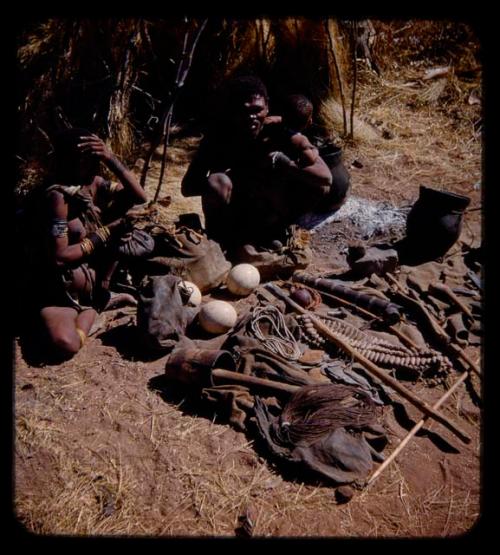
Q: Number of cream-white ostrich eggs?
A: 3